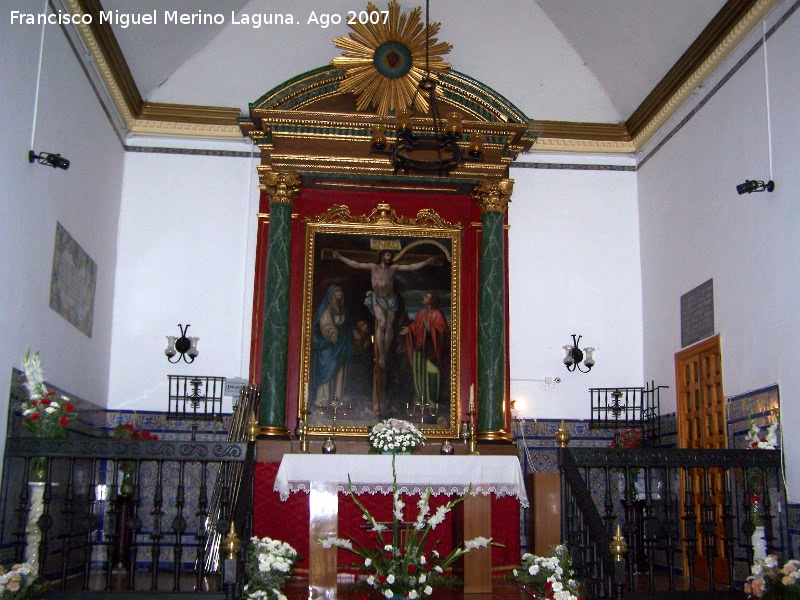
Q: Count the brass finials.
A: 4